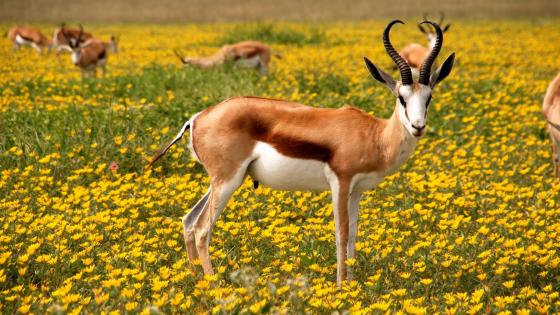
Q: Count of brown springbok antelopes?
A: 7